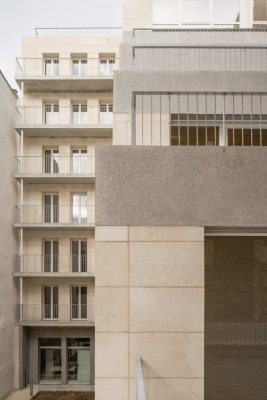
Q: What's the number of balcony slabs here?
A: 6